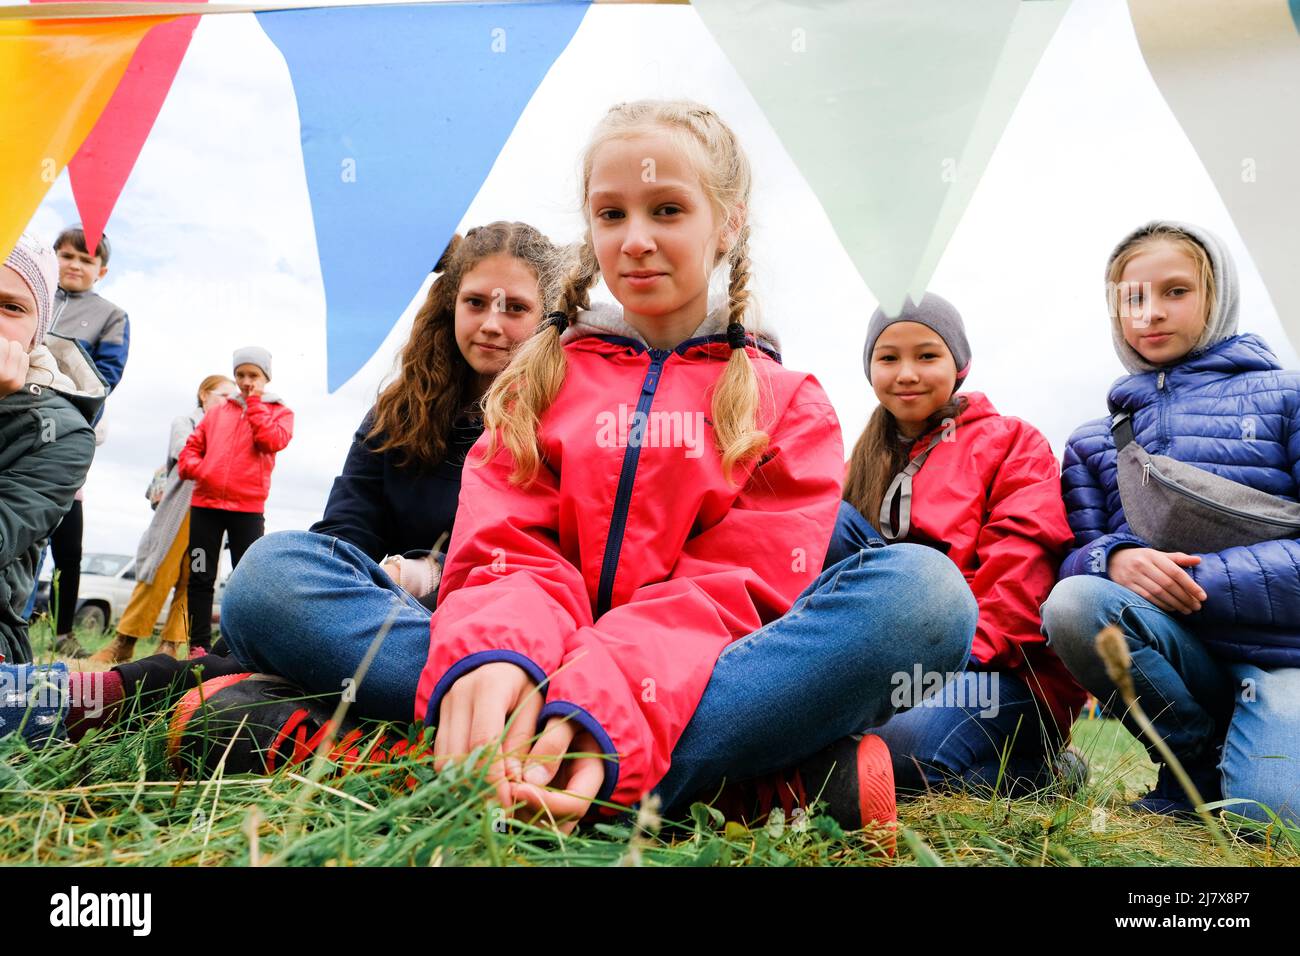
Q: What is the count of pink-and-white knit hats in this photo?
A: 1